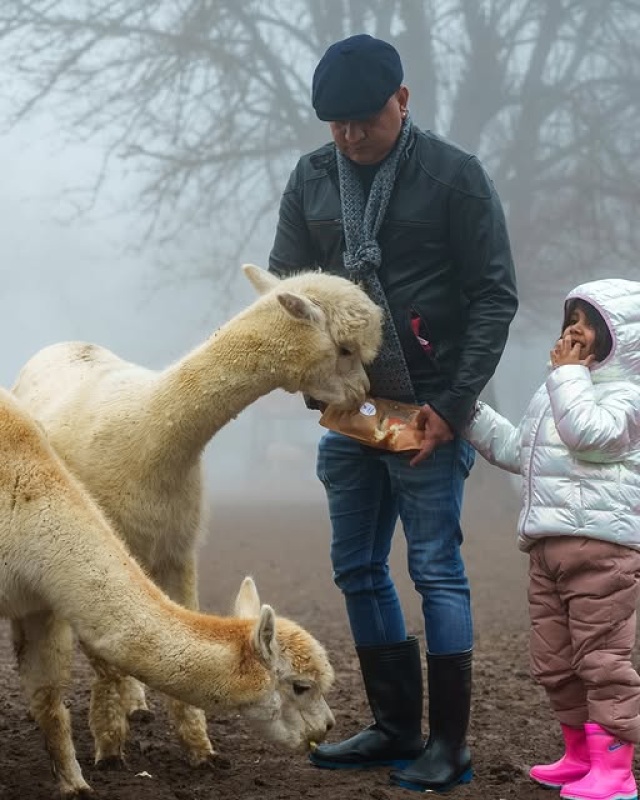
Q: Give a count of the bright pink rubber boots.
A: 2